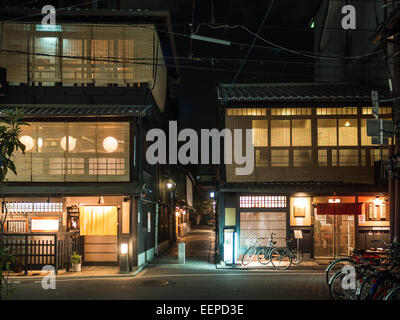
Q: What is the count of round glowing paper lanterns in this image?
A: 3